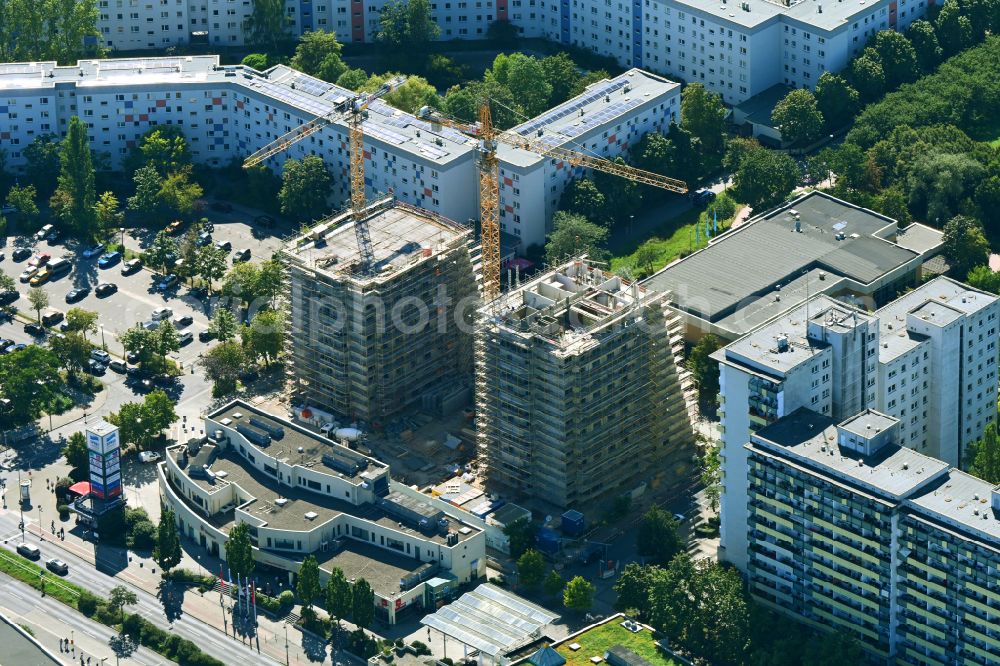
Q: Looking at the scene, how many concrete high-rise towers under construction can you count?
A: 2